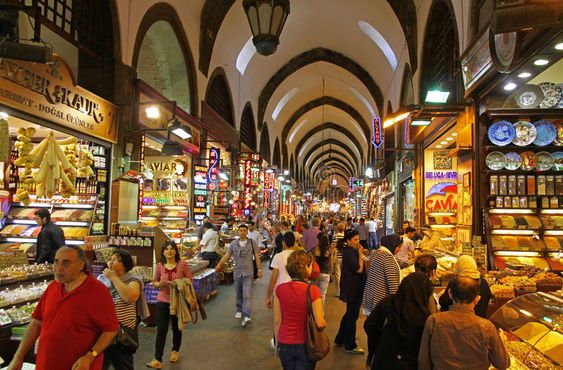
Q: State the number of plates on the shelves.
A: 12